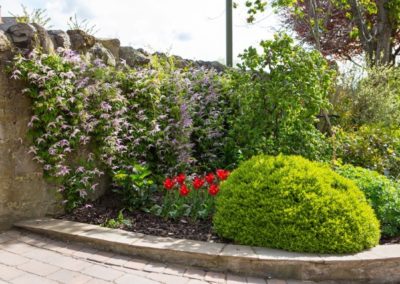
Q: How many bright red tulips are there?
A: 7